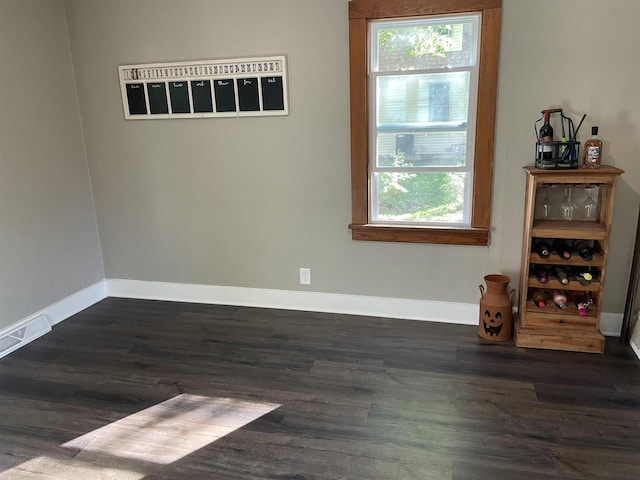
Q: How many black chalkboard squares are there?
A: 7